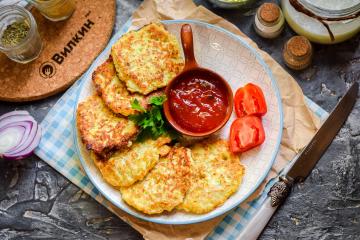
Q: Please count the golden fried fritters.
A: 6